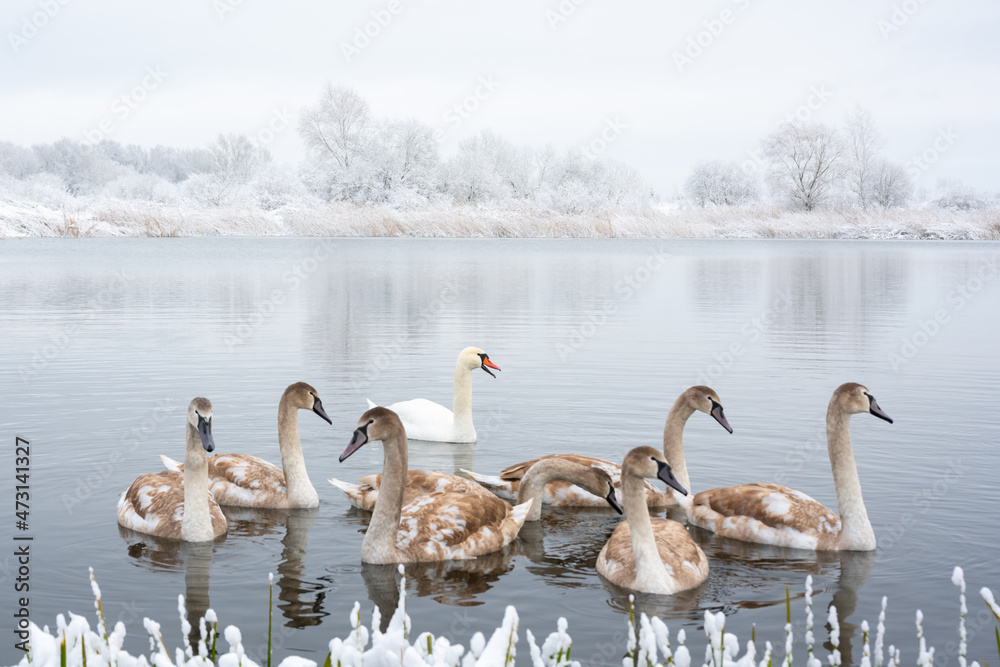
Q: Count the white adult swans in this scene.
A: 1